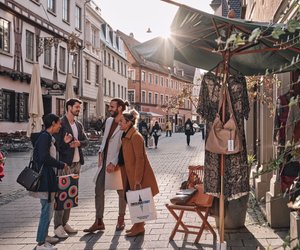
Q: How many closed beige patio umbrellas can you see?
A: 3